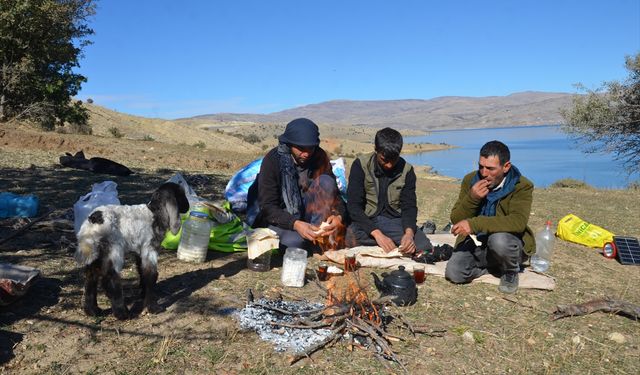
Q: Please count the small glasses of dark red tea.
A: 3